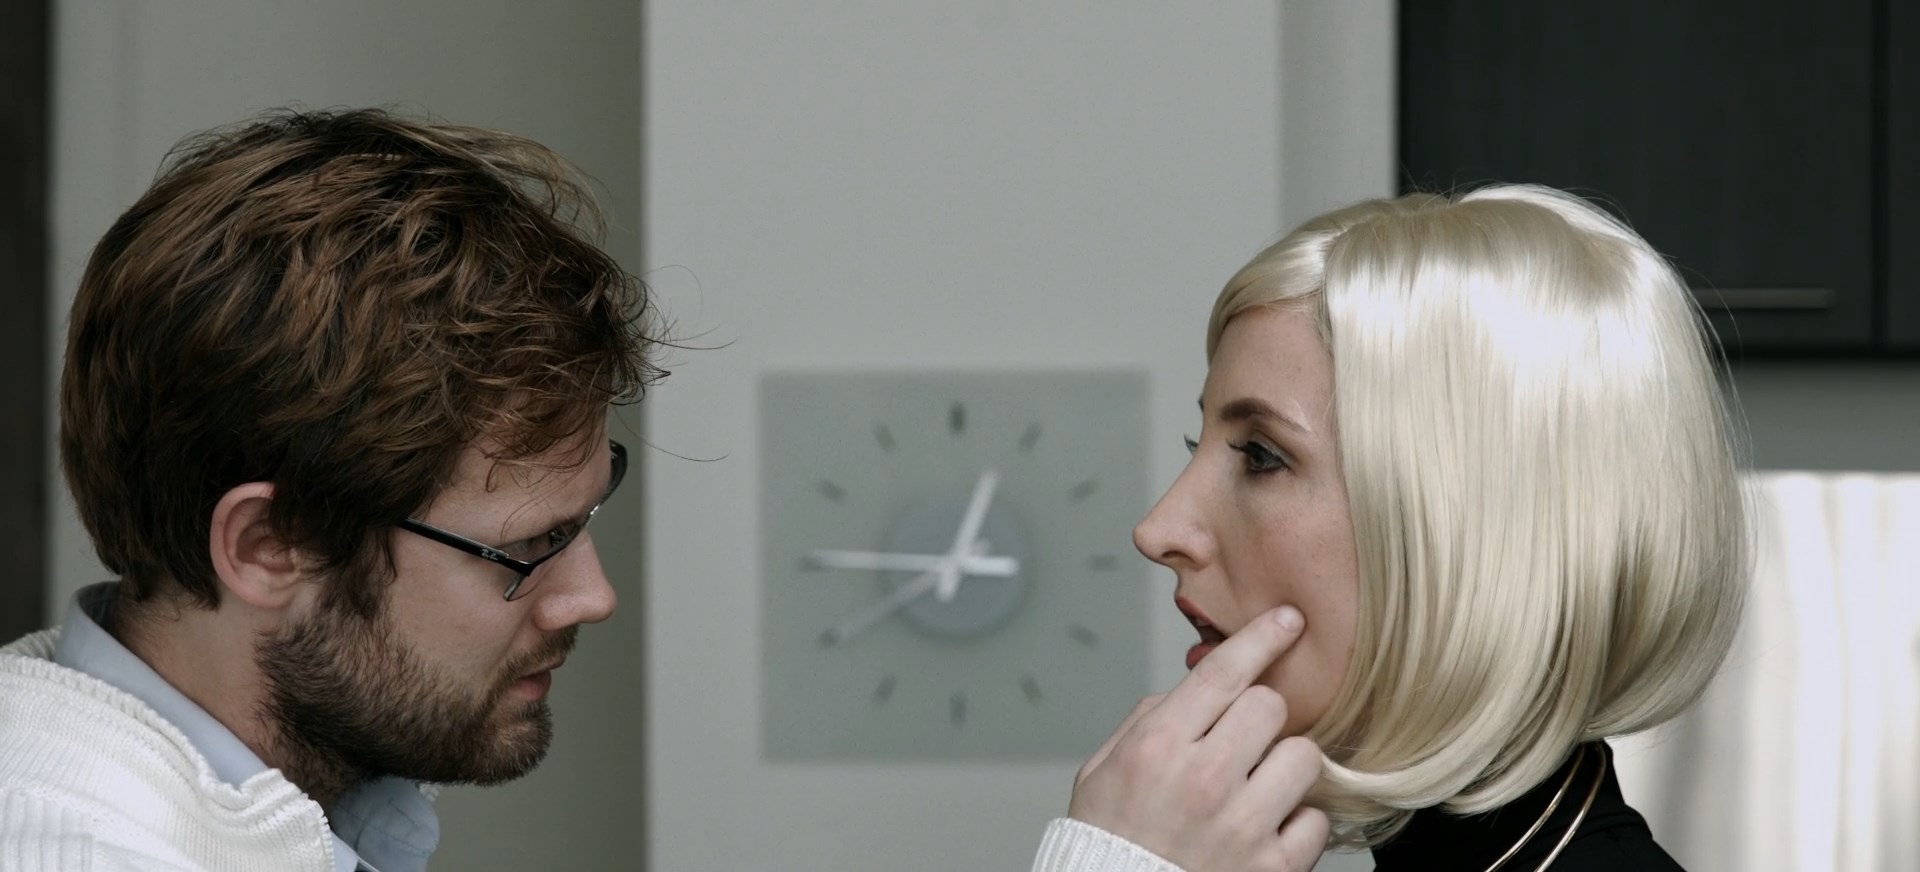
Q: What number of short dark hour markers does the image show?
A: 12